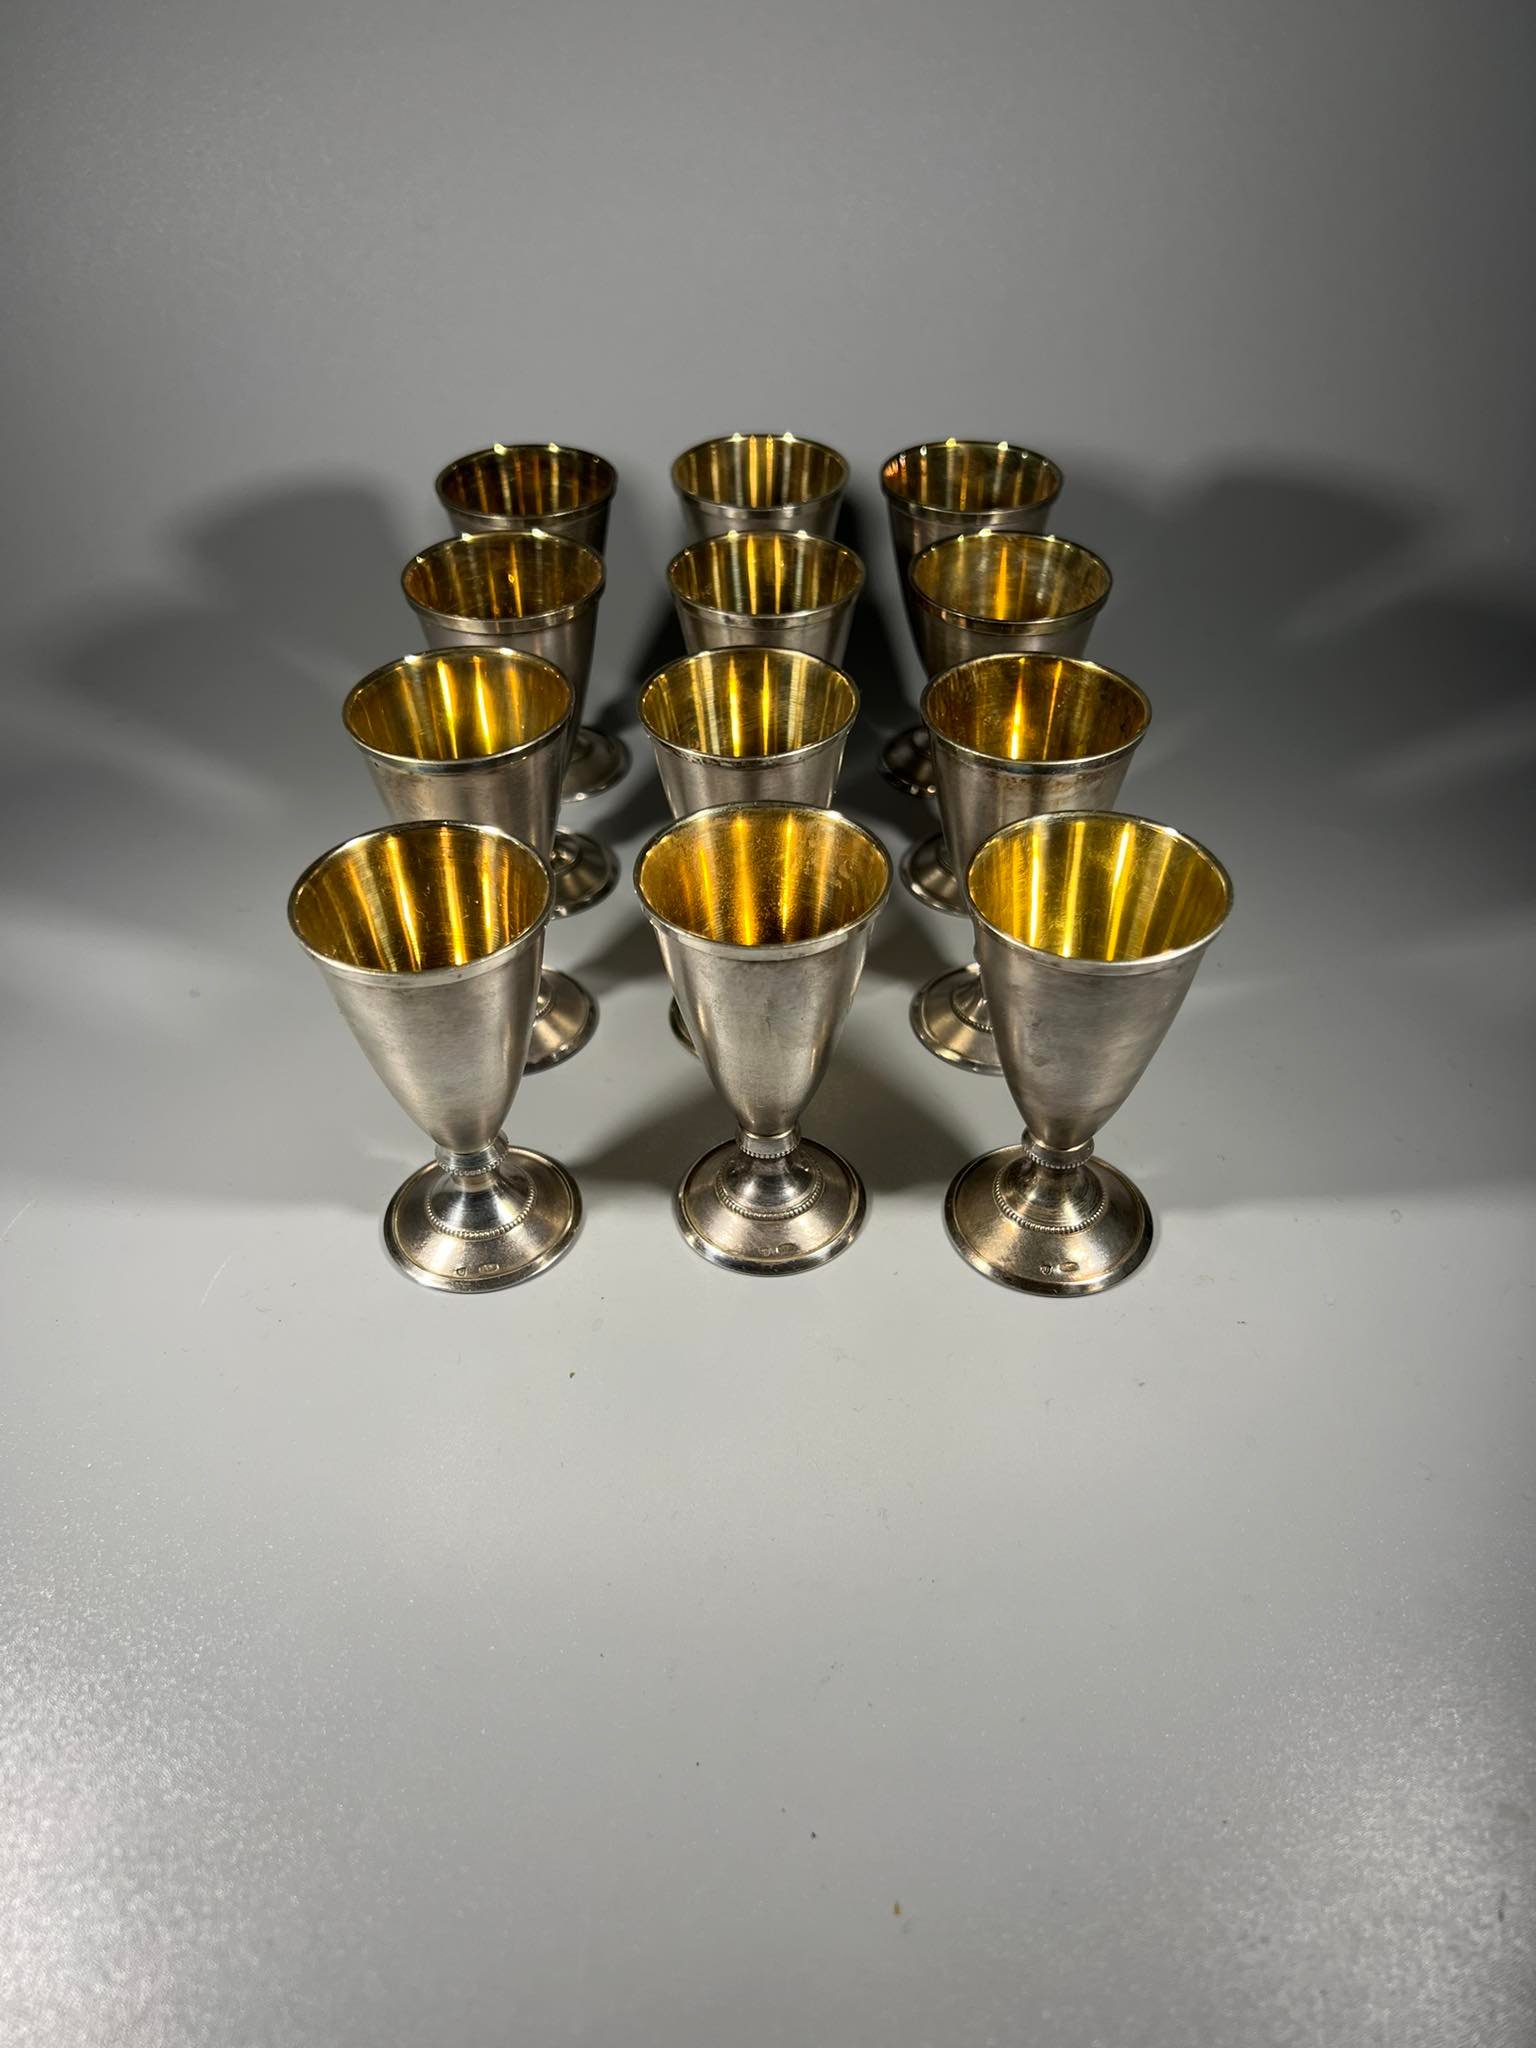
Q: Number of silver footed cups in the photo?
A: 12